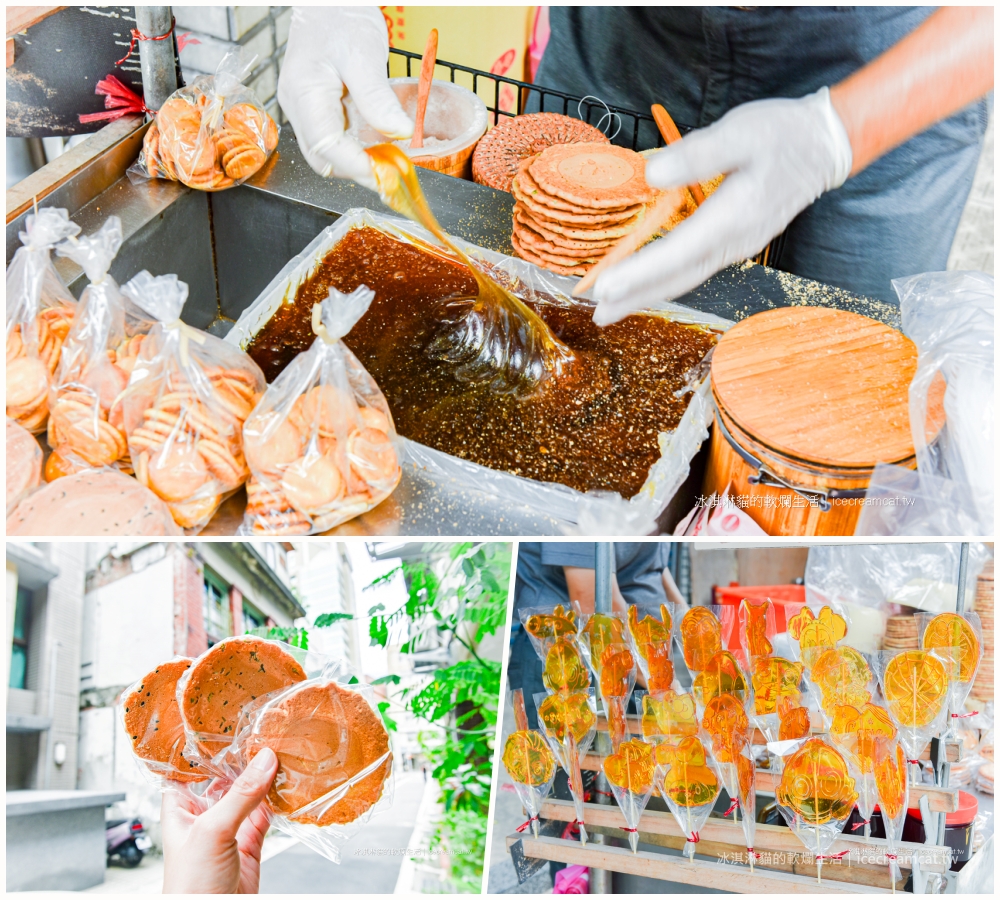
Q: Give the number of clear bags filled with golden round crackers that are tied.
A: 5